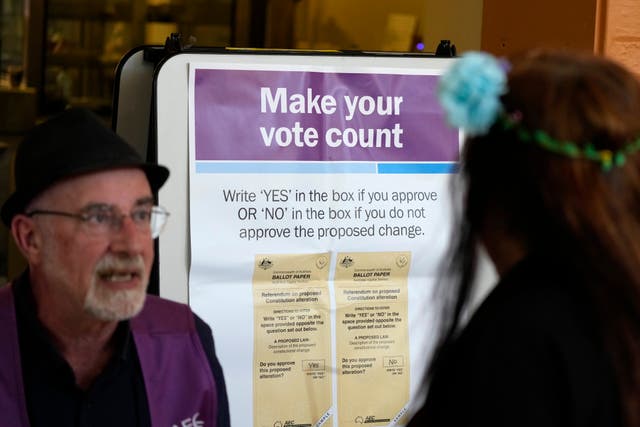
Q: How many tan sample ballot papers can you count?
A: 2